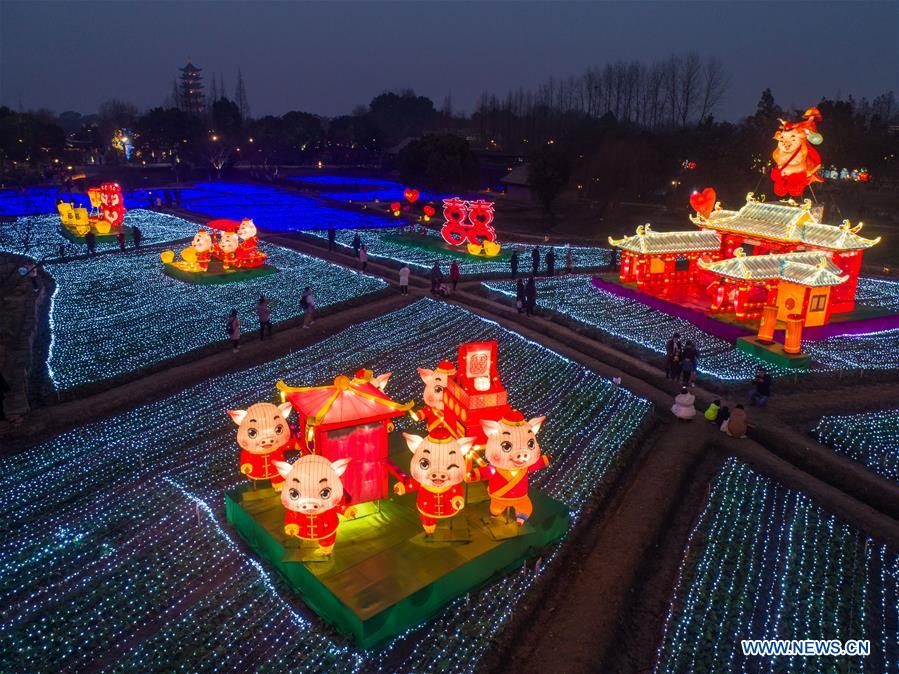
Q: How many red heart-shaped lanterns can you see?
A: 4